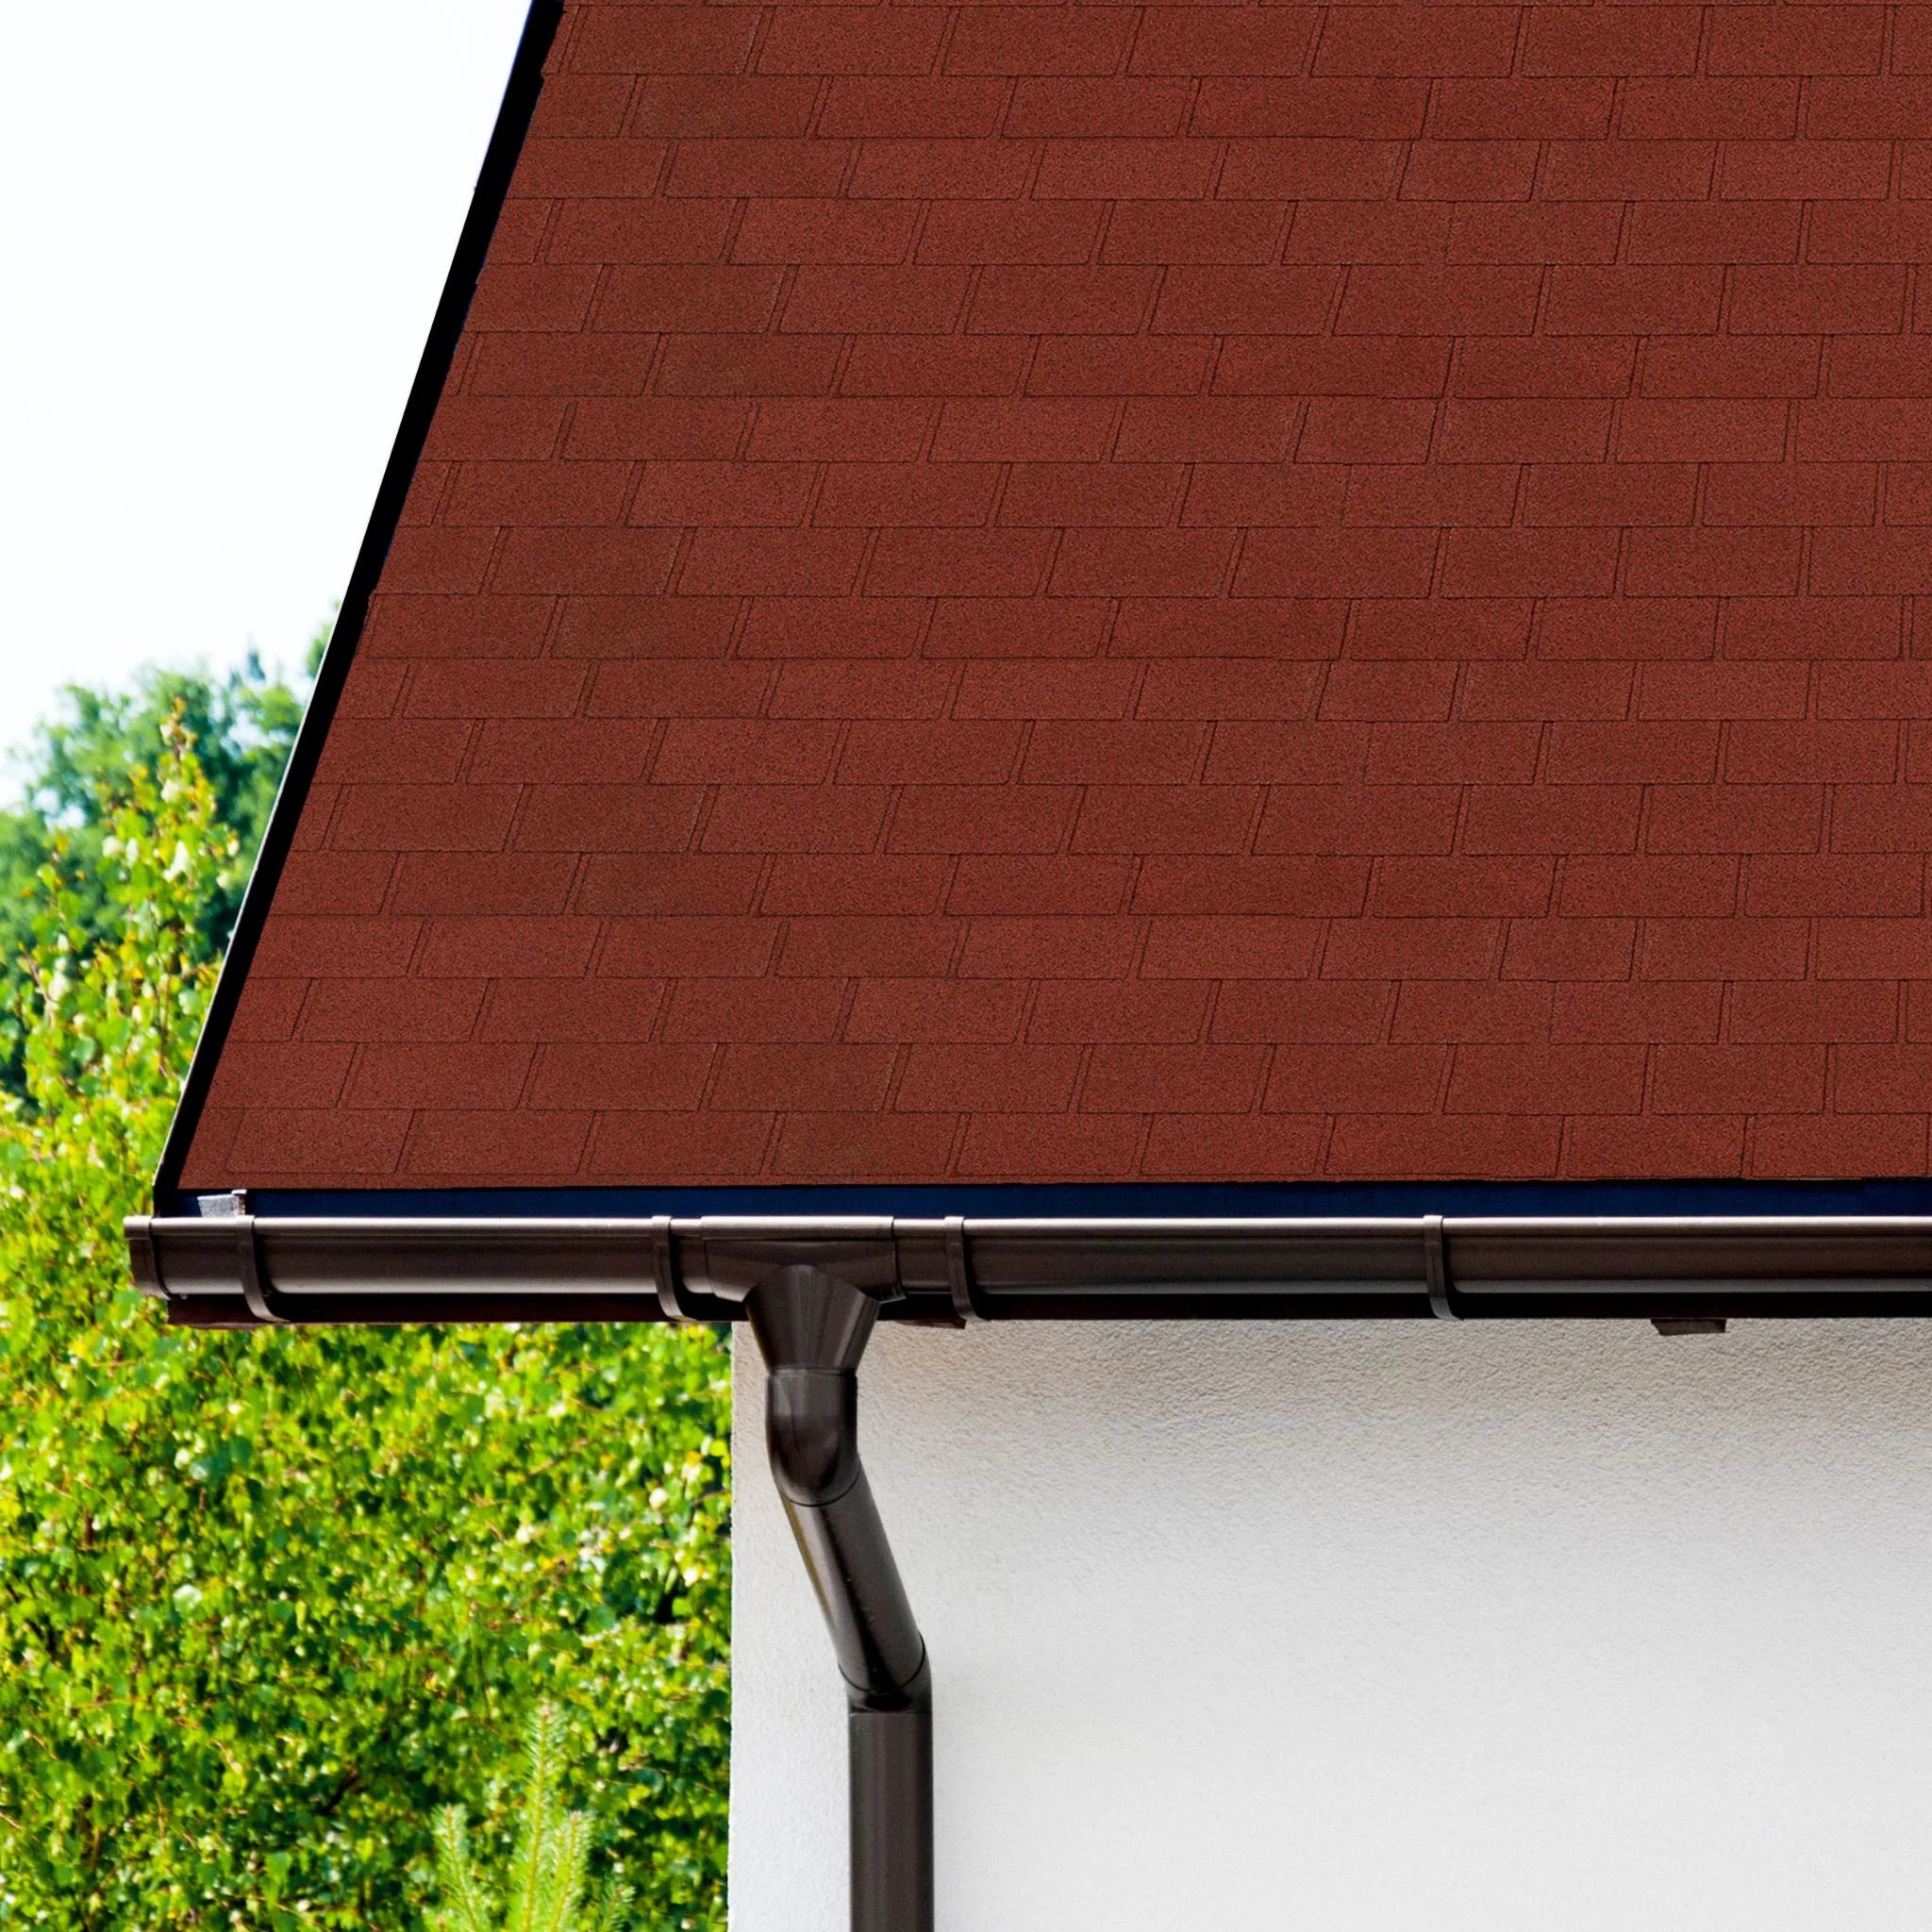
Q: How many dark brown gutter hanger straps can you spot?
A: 4